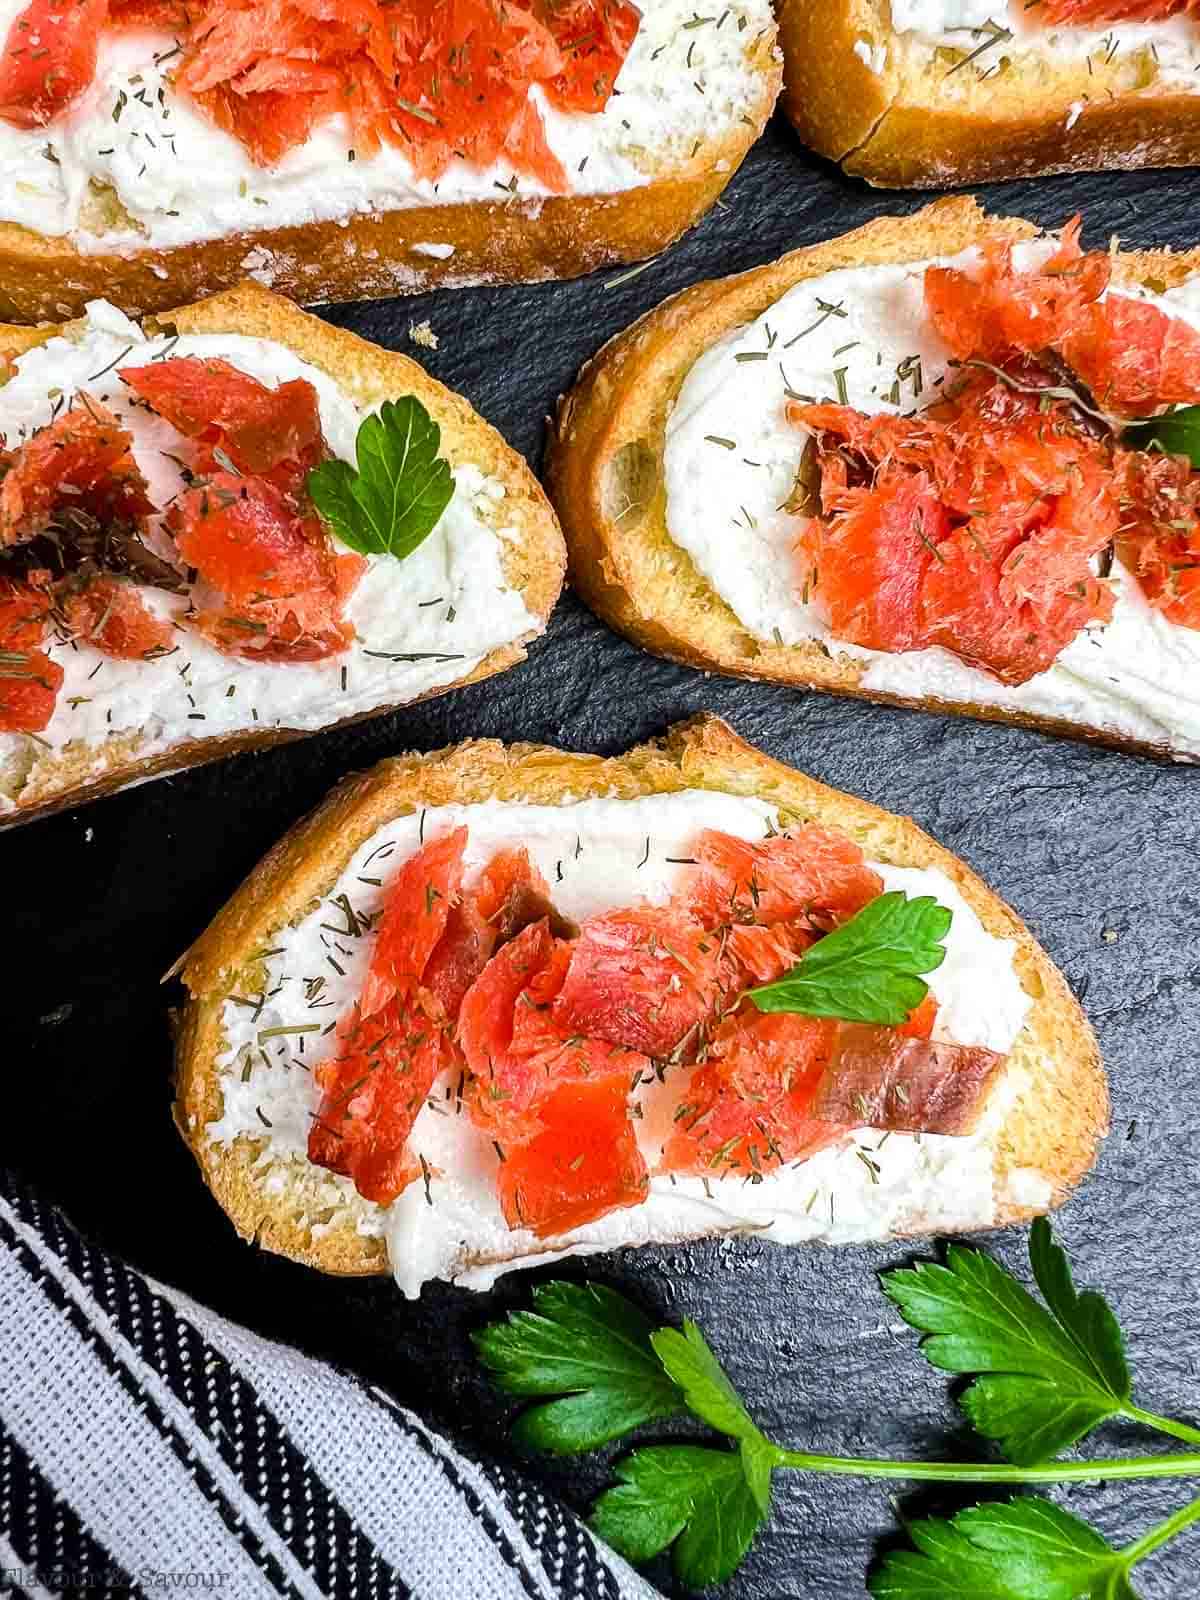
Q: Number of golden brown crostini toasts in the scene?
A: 5